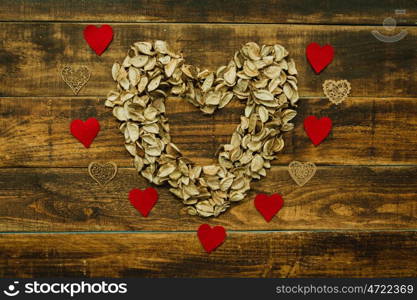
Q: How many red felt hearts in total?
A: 7